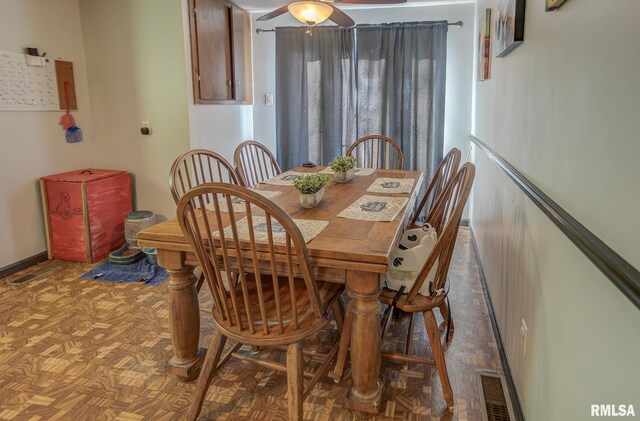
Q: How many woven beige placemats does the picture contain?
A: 6